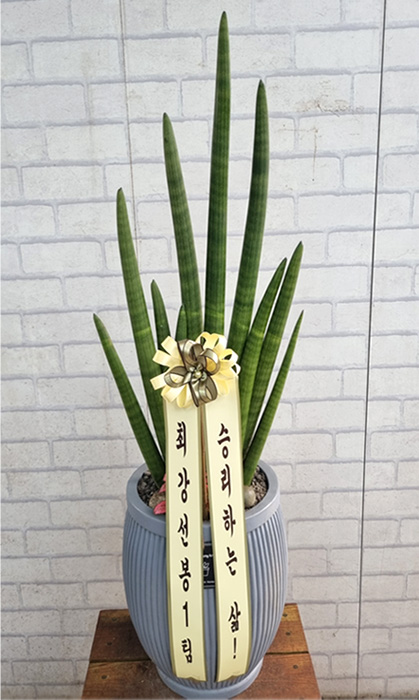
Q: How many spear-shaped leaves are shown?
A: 10